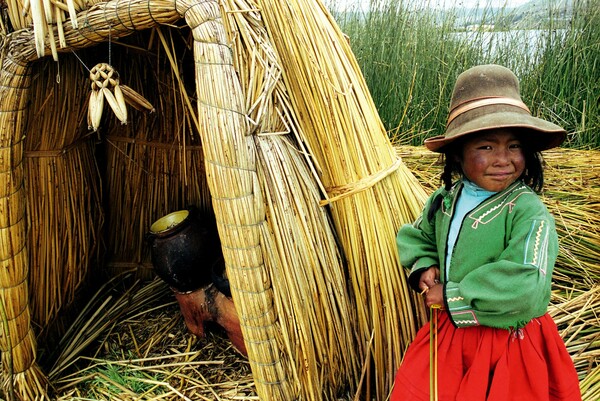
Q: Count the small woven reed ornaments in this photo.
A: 1